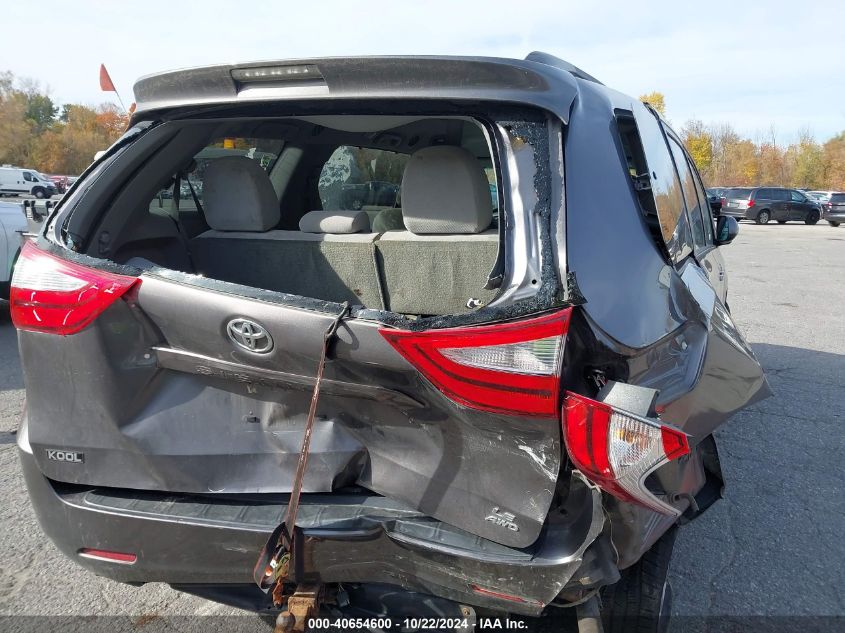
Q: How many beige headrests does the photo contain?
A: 3